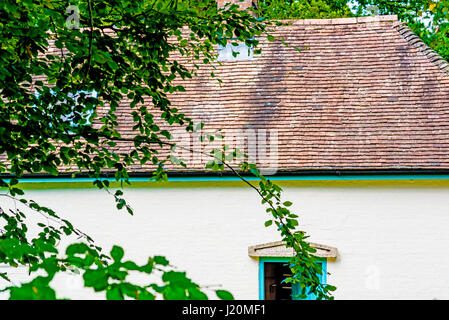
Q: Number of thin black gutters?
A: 1